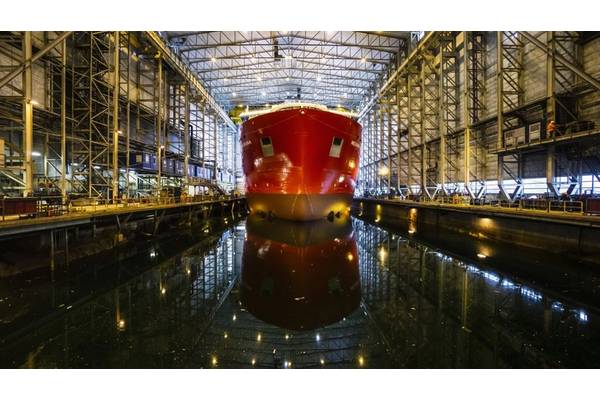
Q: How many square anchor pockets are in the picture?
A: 2